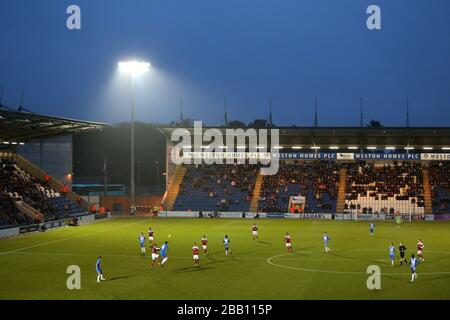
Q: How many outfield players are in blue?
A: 8